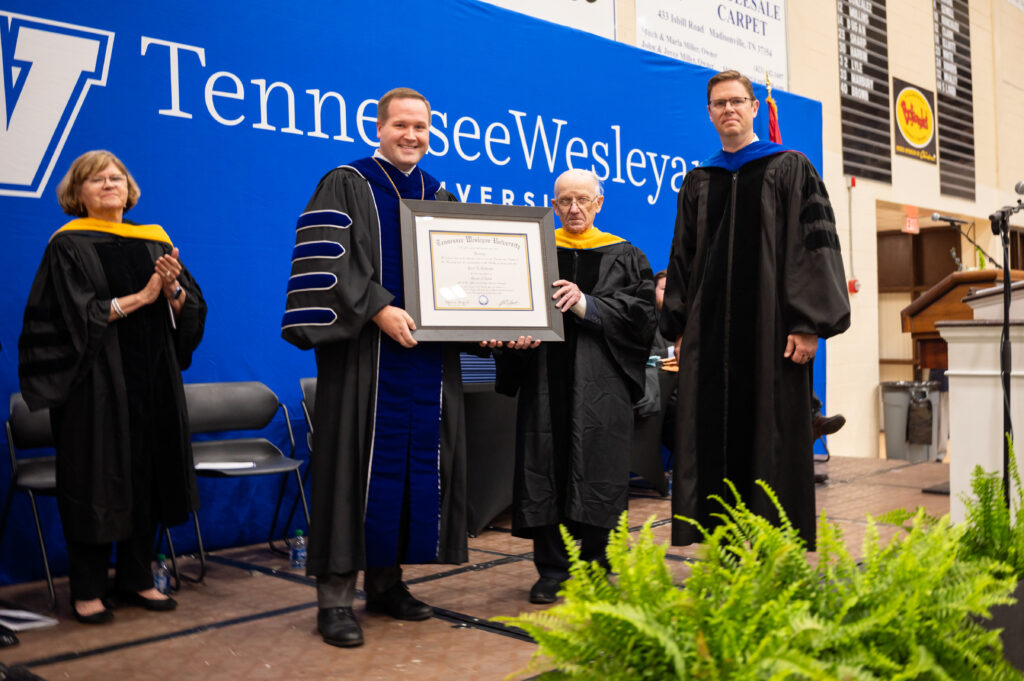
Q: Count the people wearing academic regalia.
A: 4